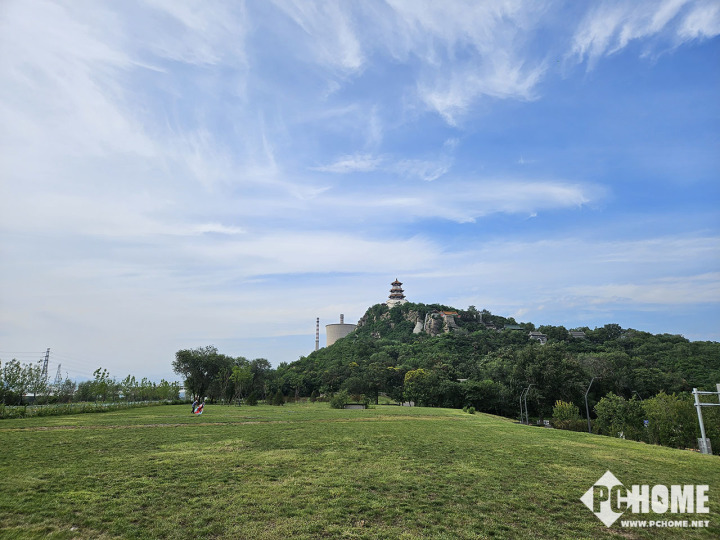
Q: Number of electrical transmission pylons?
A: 2